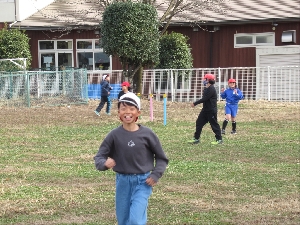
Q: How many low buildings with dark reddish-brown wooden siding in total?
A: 1